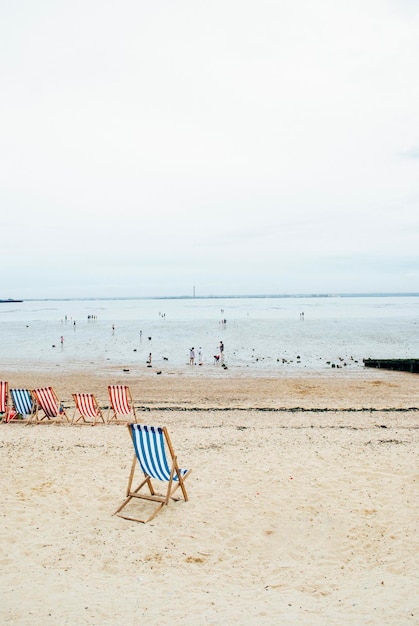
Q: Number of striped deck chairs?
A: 6